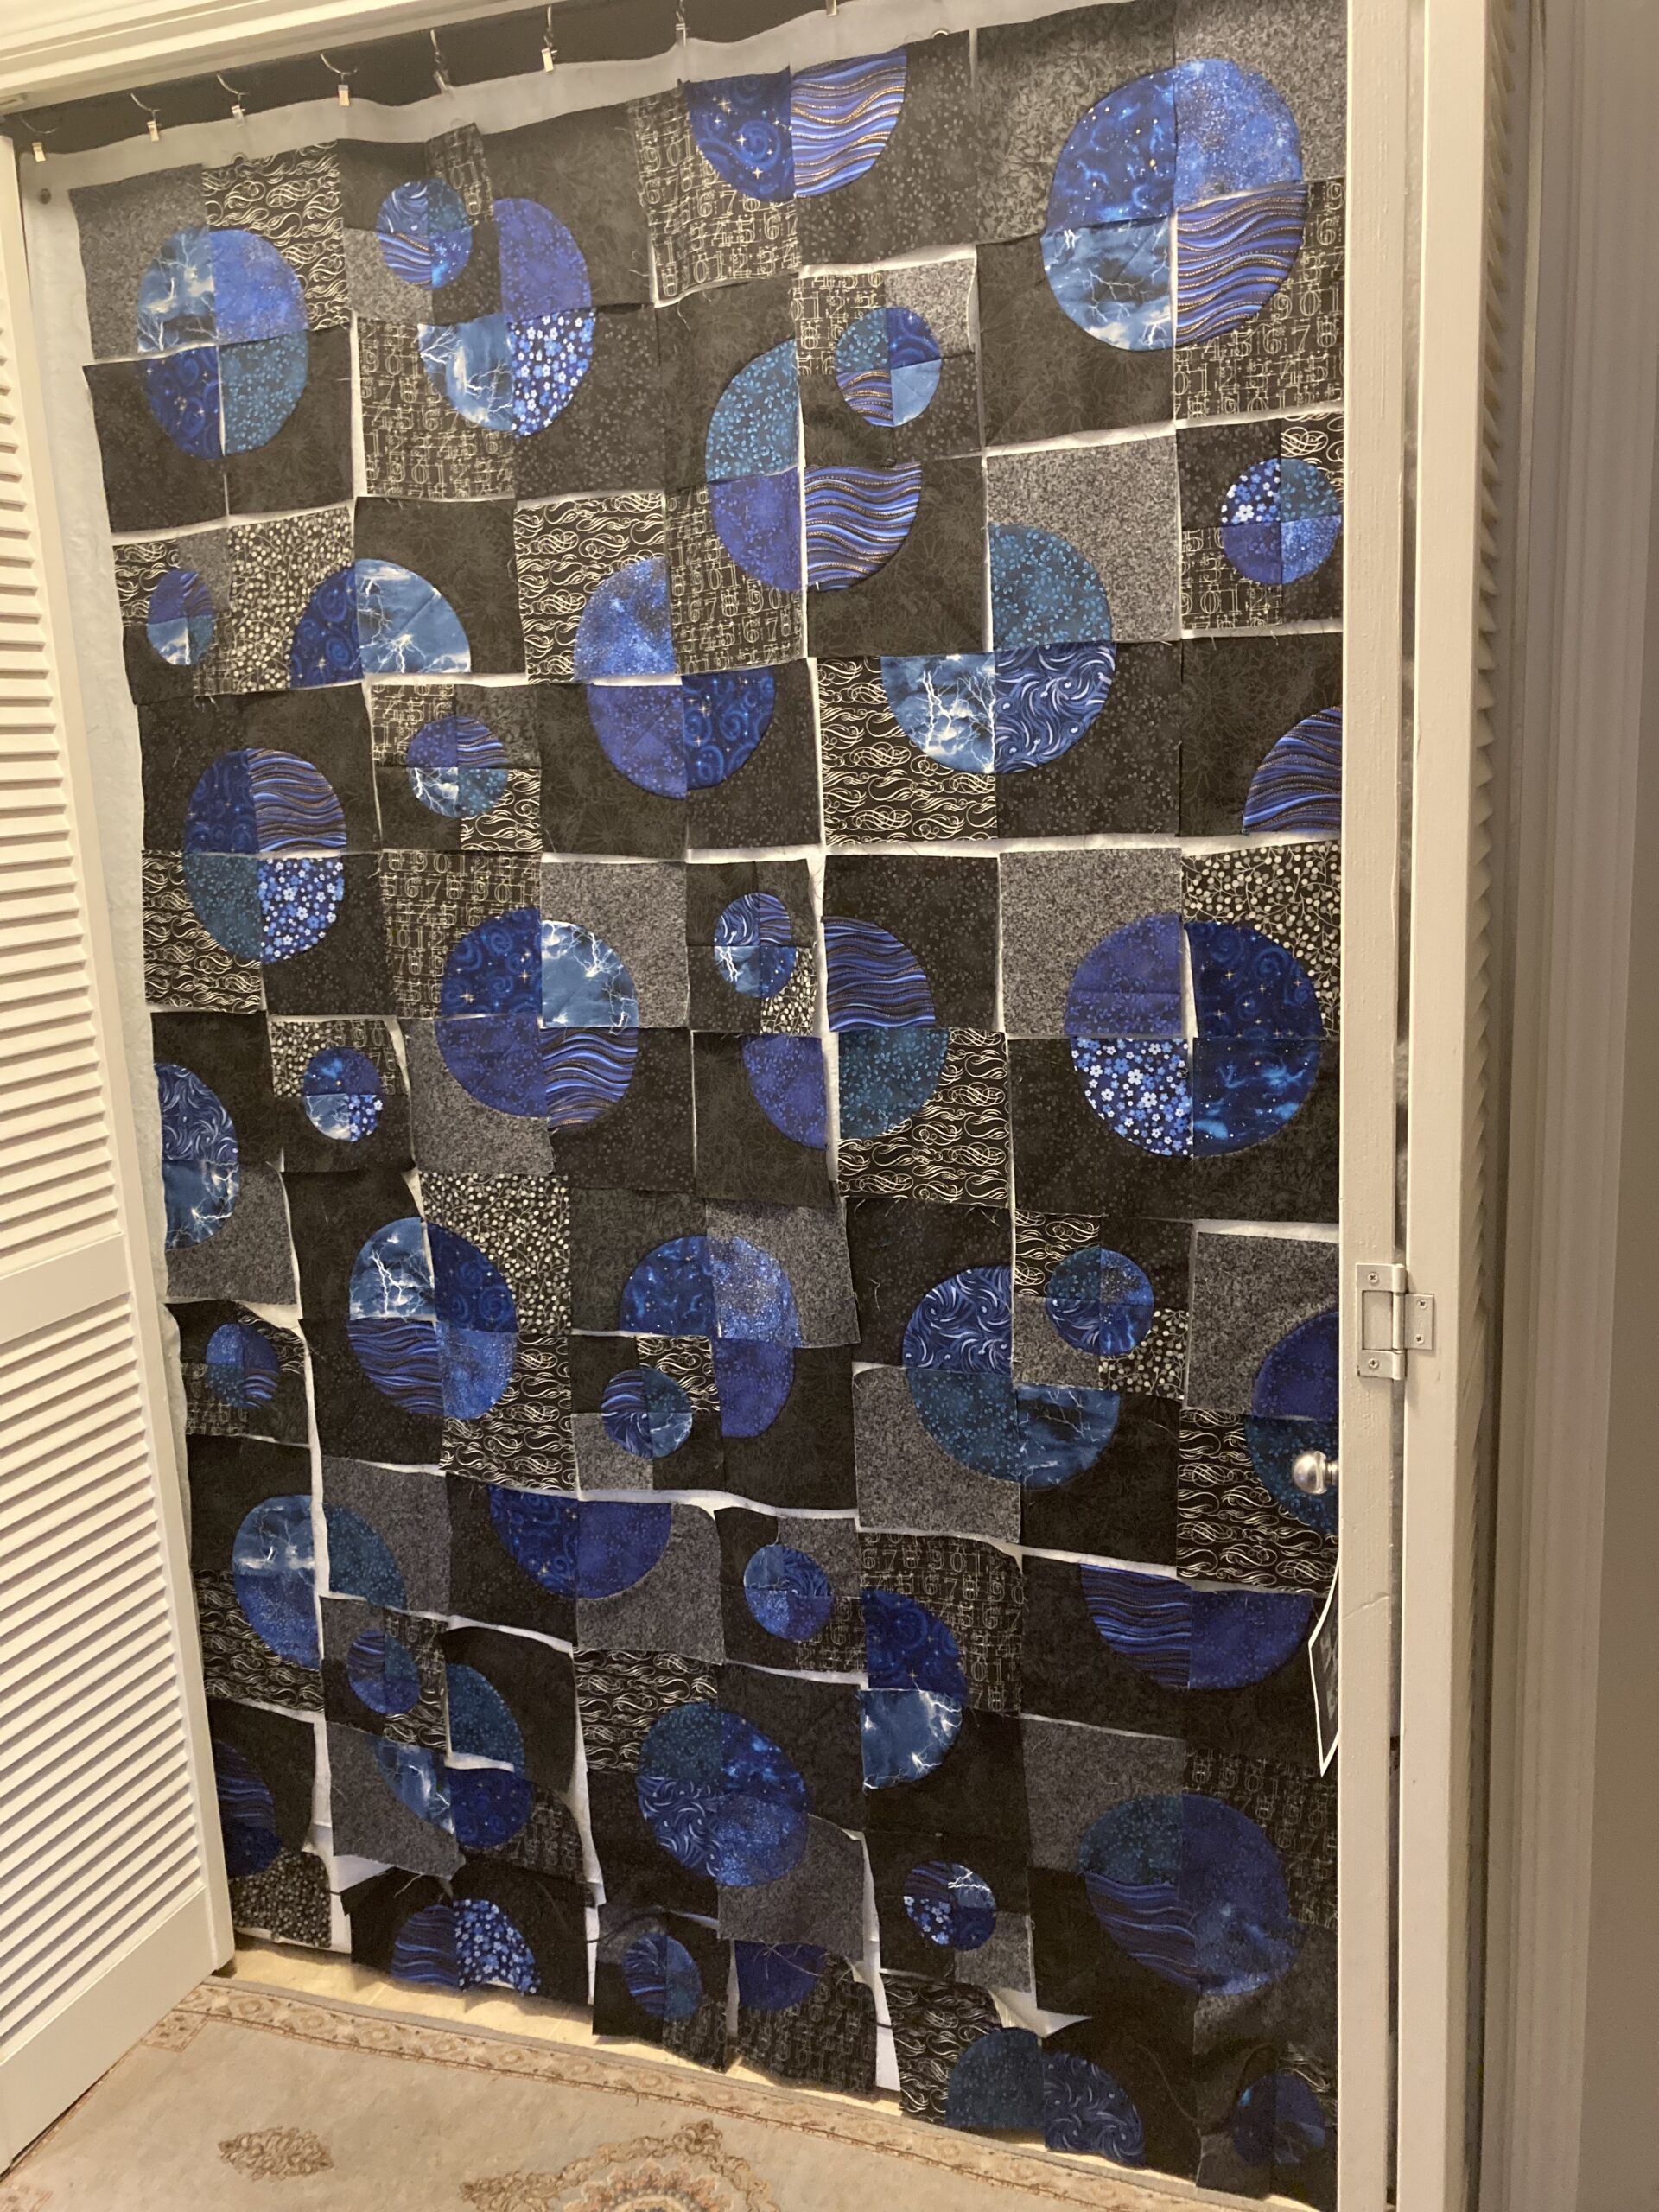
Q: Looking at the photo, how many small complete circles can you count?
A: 15